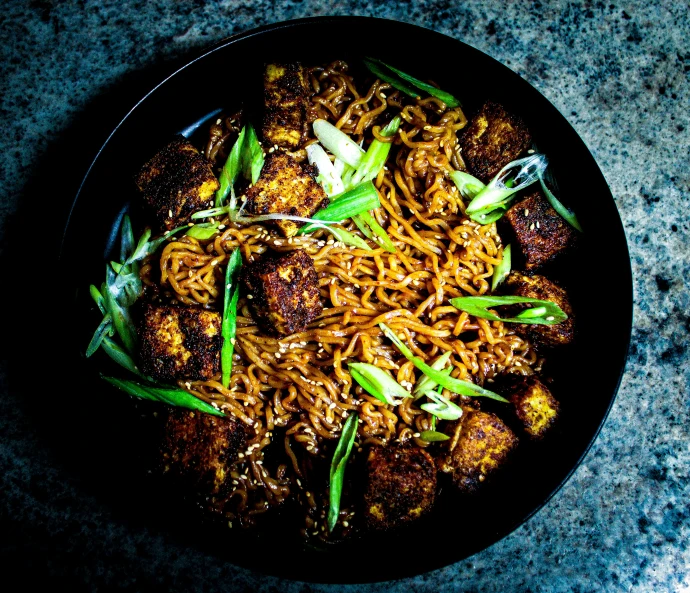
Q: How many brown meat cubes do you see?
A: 12